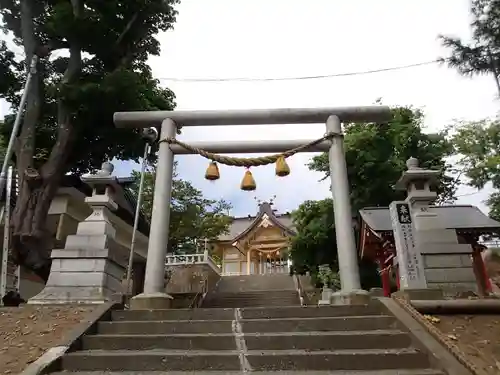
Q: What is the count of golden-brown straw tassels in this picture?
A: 3